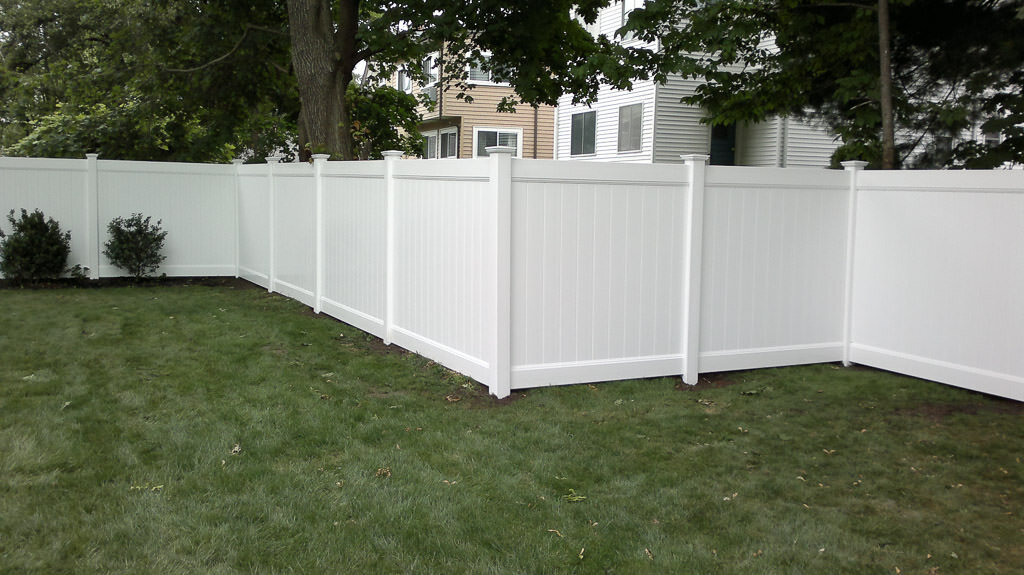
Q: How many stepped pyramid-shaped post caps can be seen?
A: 8